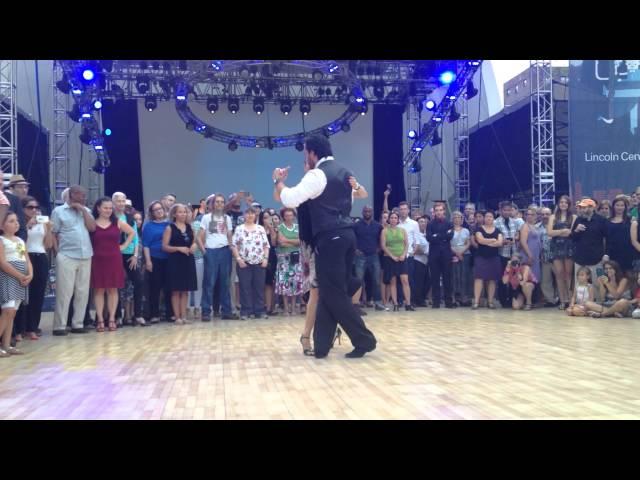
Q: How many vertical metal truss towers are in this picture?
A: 6